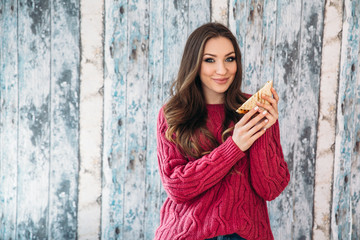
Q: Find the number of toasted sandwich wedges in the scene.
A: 1